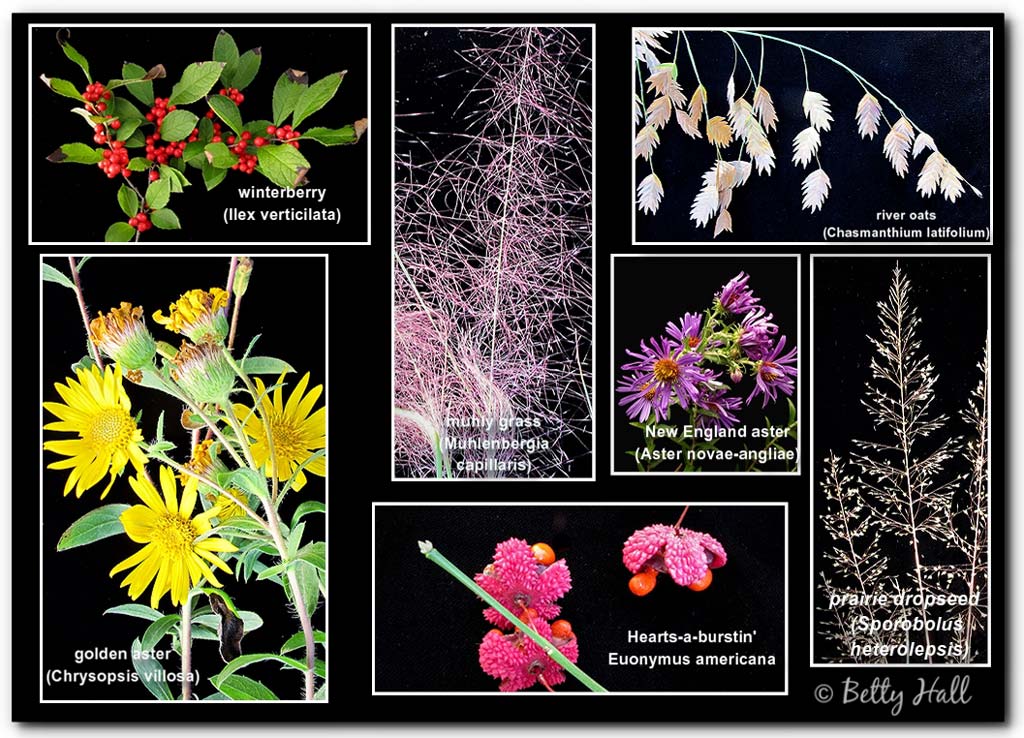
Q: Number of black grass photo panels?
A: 3